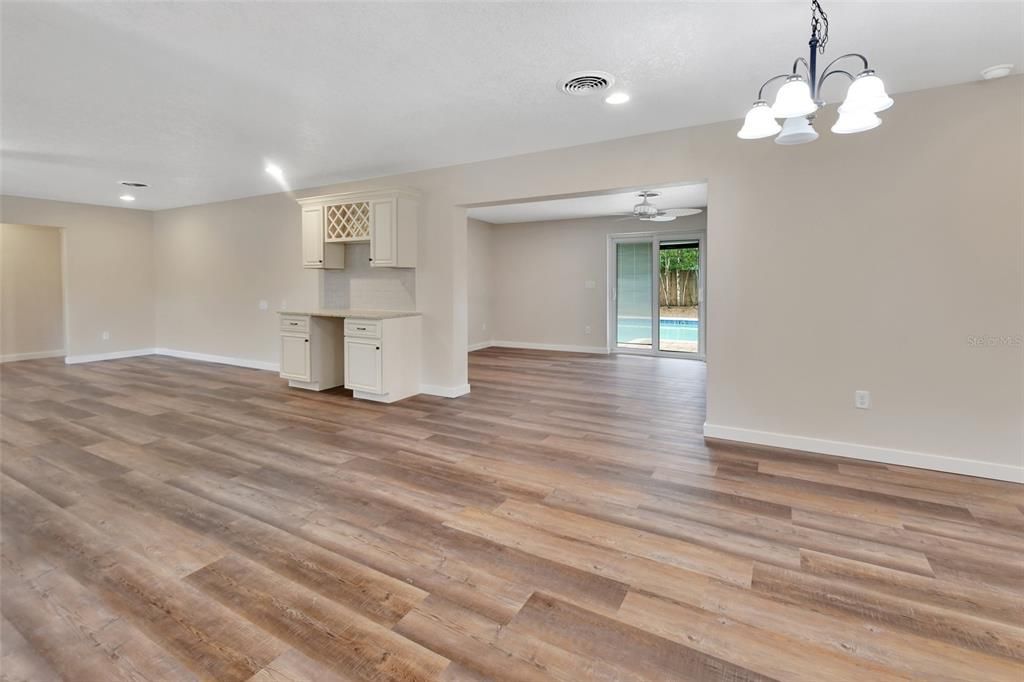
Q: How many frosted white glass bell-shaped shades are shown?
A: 5